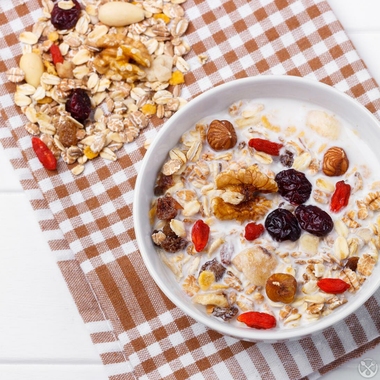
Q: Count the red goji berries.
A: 8